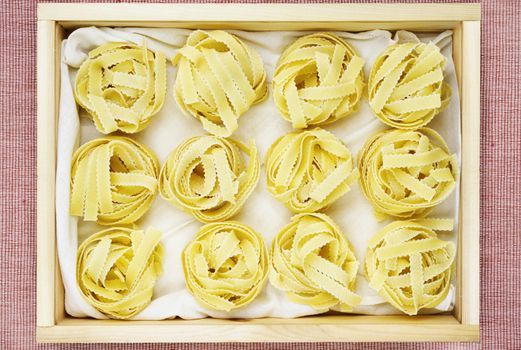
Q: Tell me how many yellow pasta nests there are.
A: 12